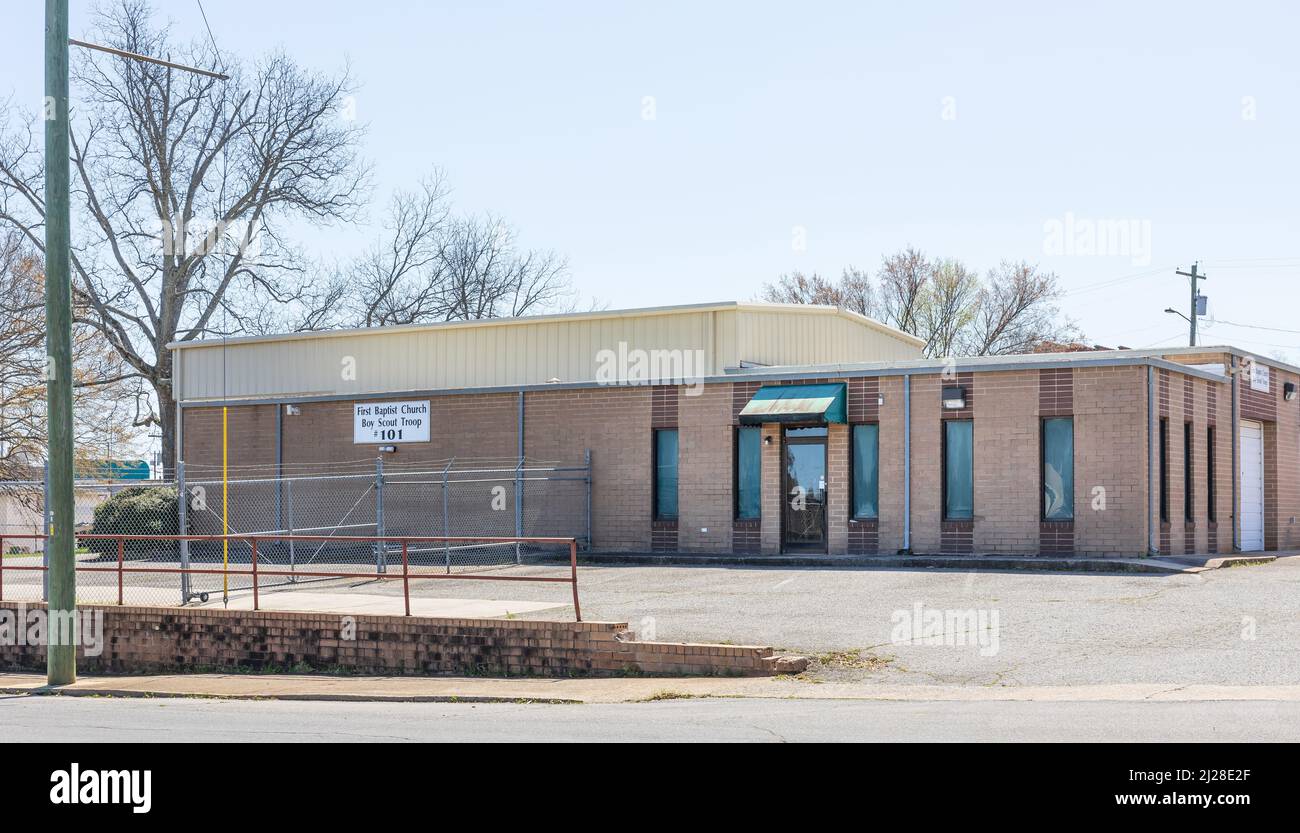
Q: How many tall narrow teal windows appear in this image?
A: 5